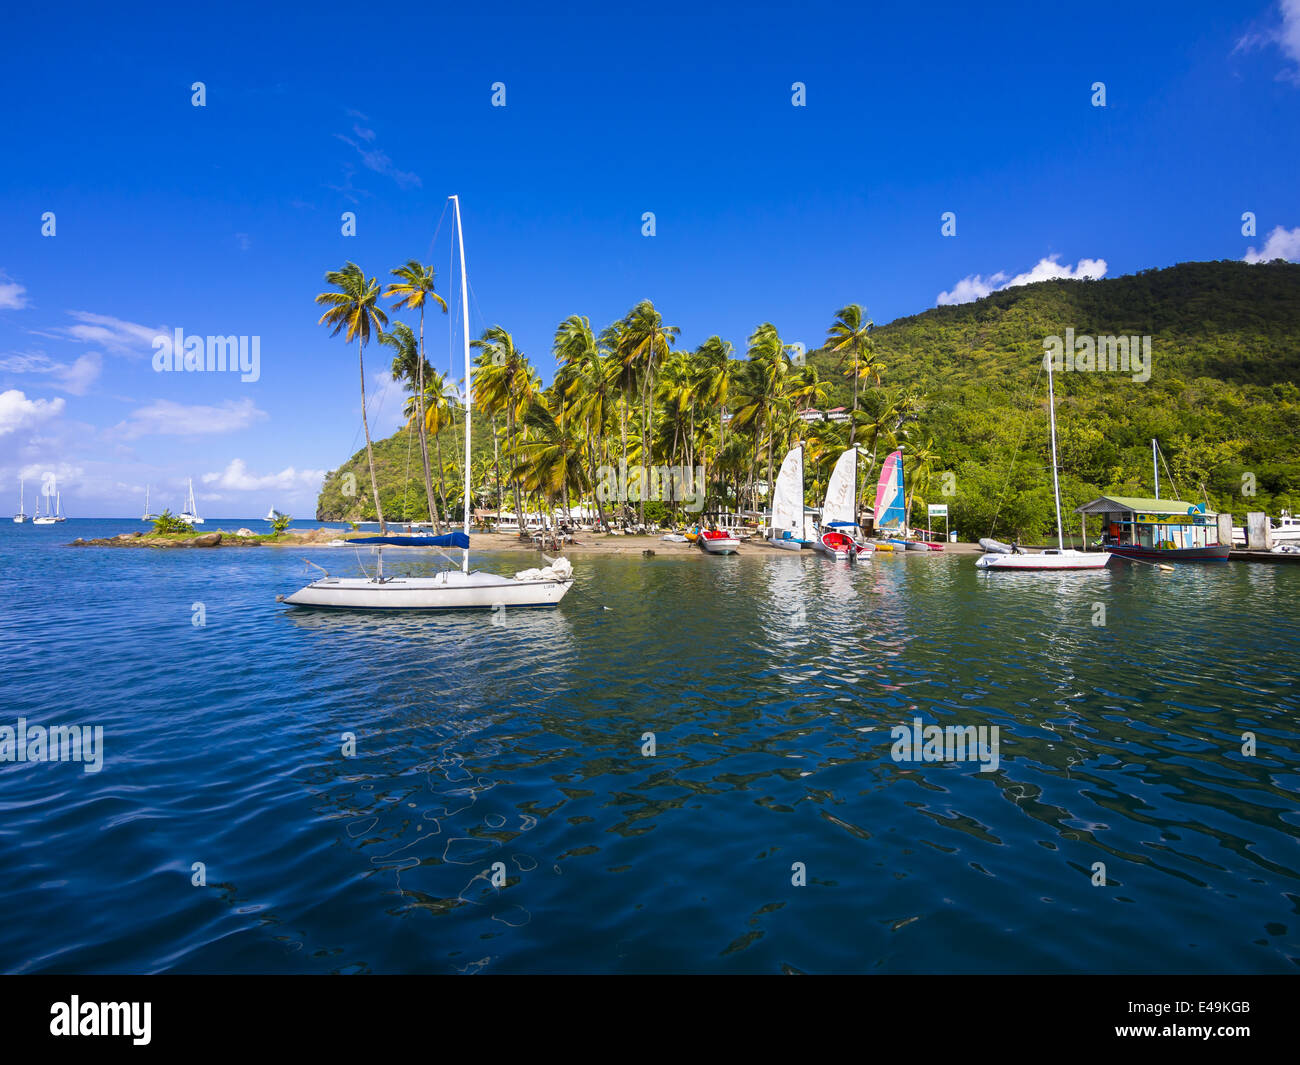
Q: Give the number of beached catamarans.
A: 3